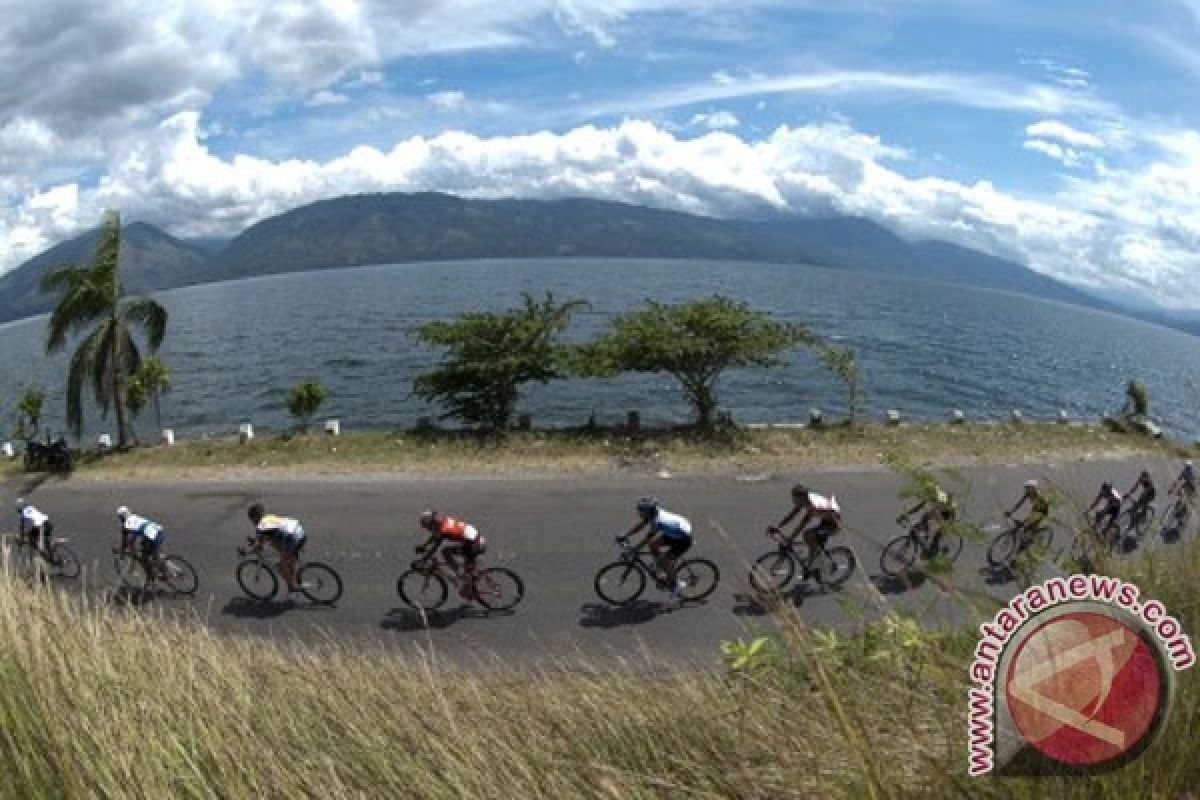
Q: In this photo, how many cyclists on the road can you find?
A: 11